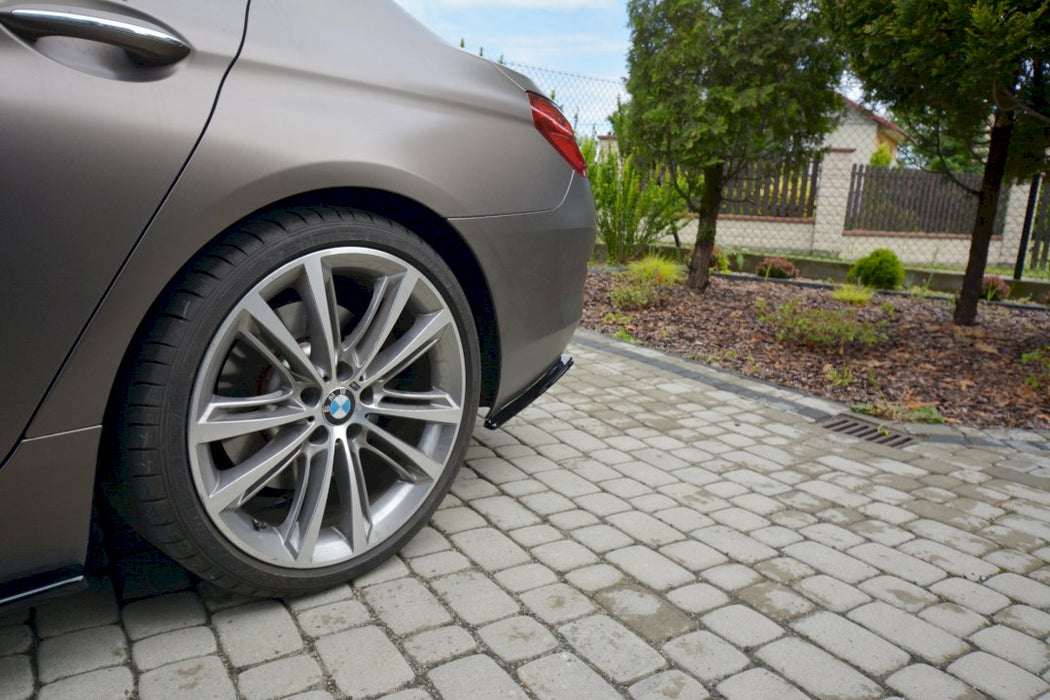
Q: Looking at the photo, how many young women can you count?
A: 0